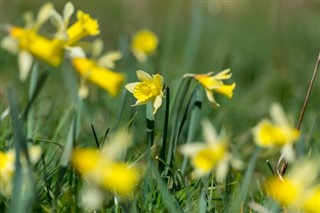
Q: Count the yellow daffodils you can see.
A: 11